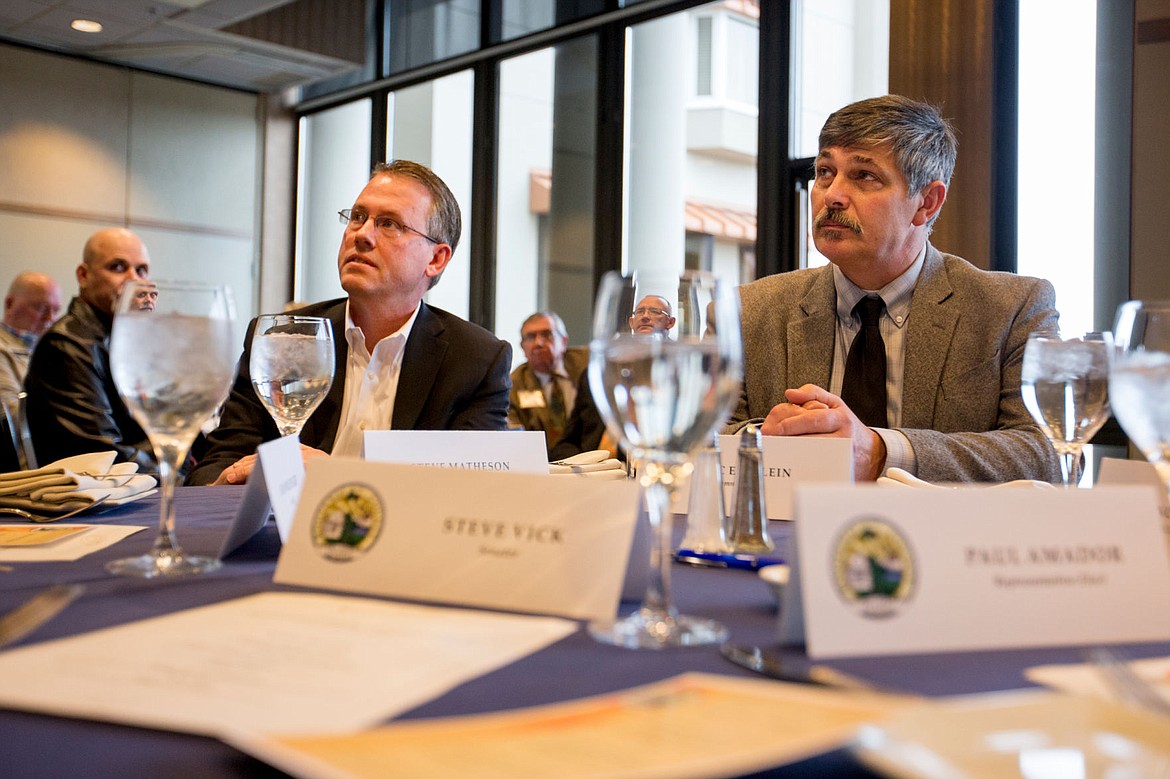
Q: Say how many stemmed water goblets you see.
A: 5